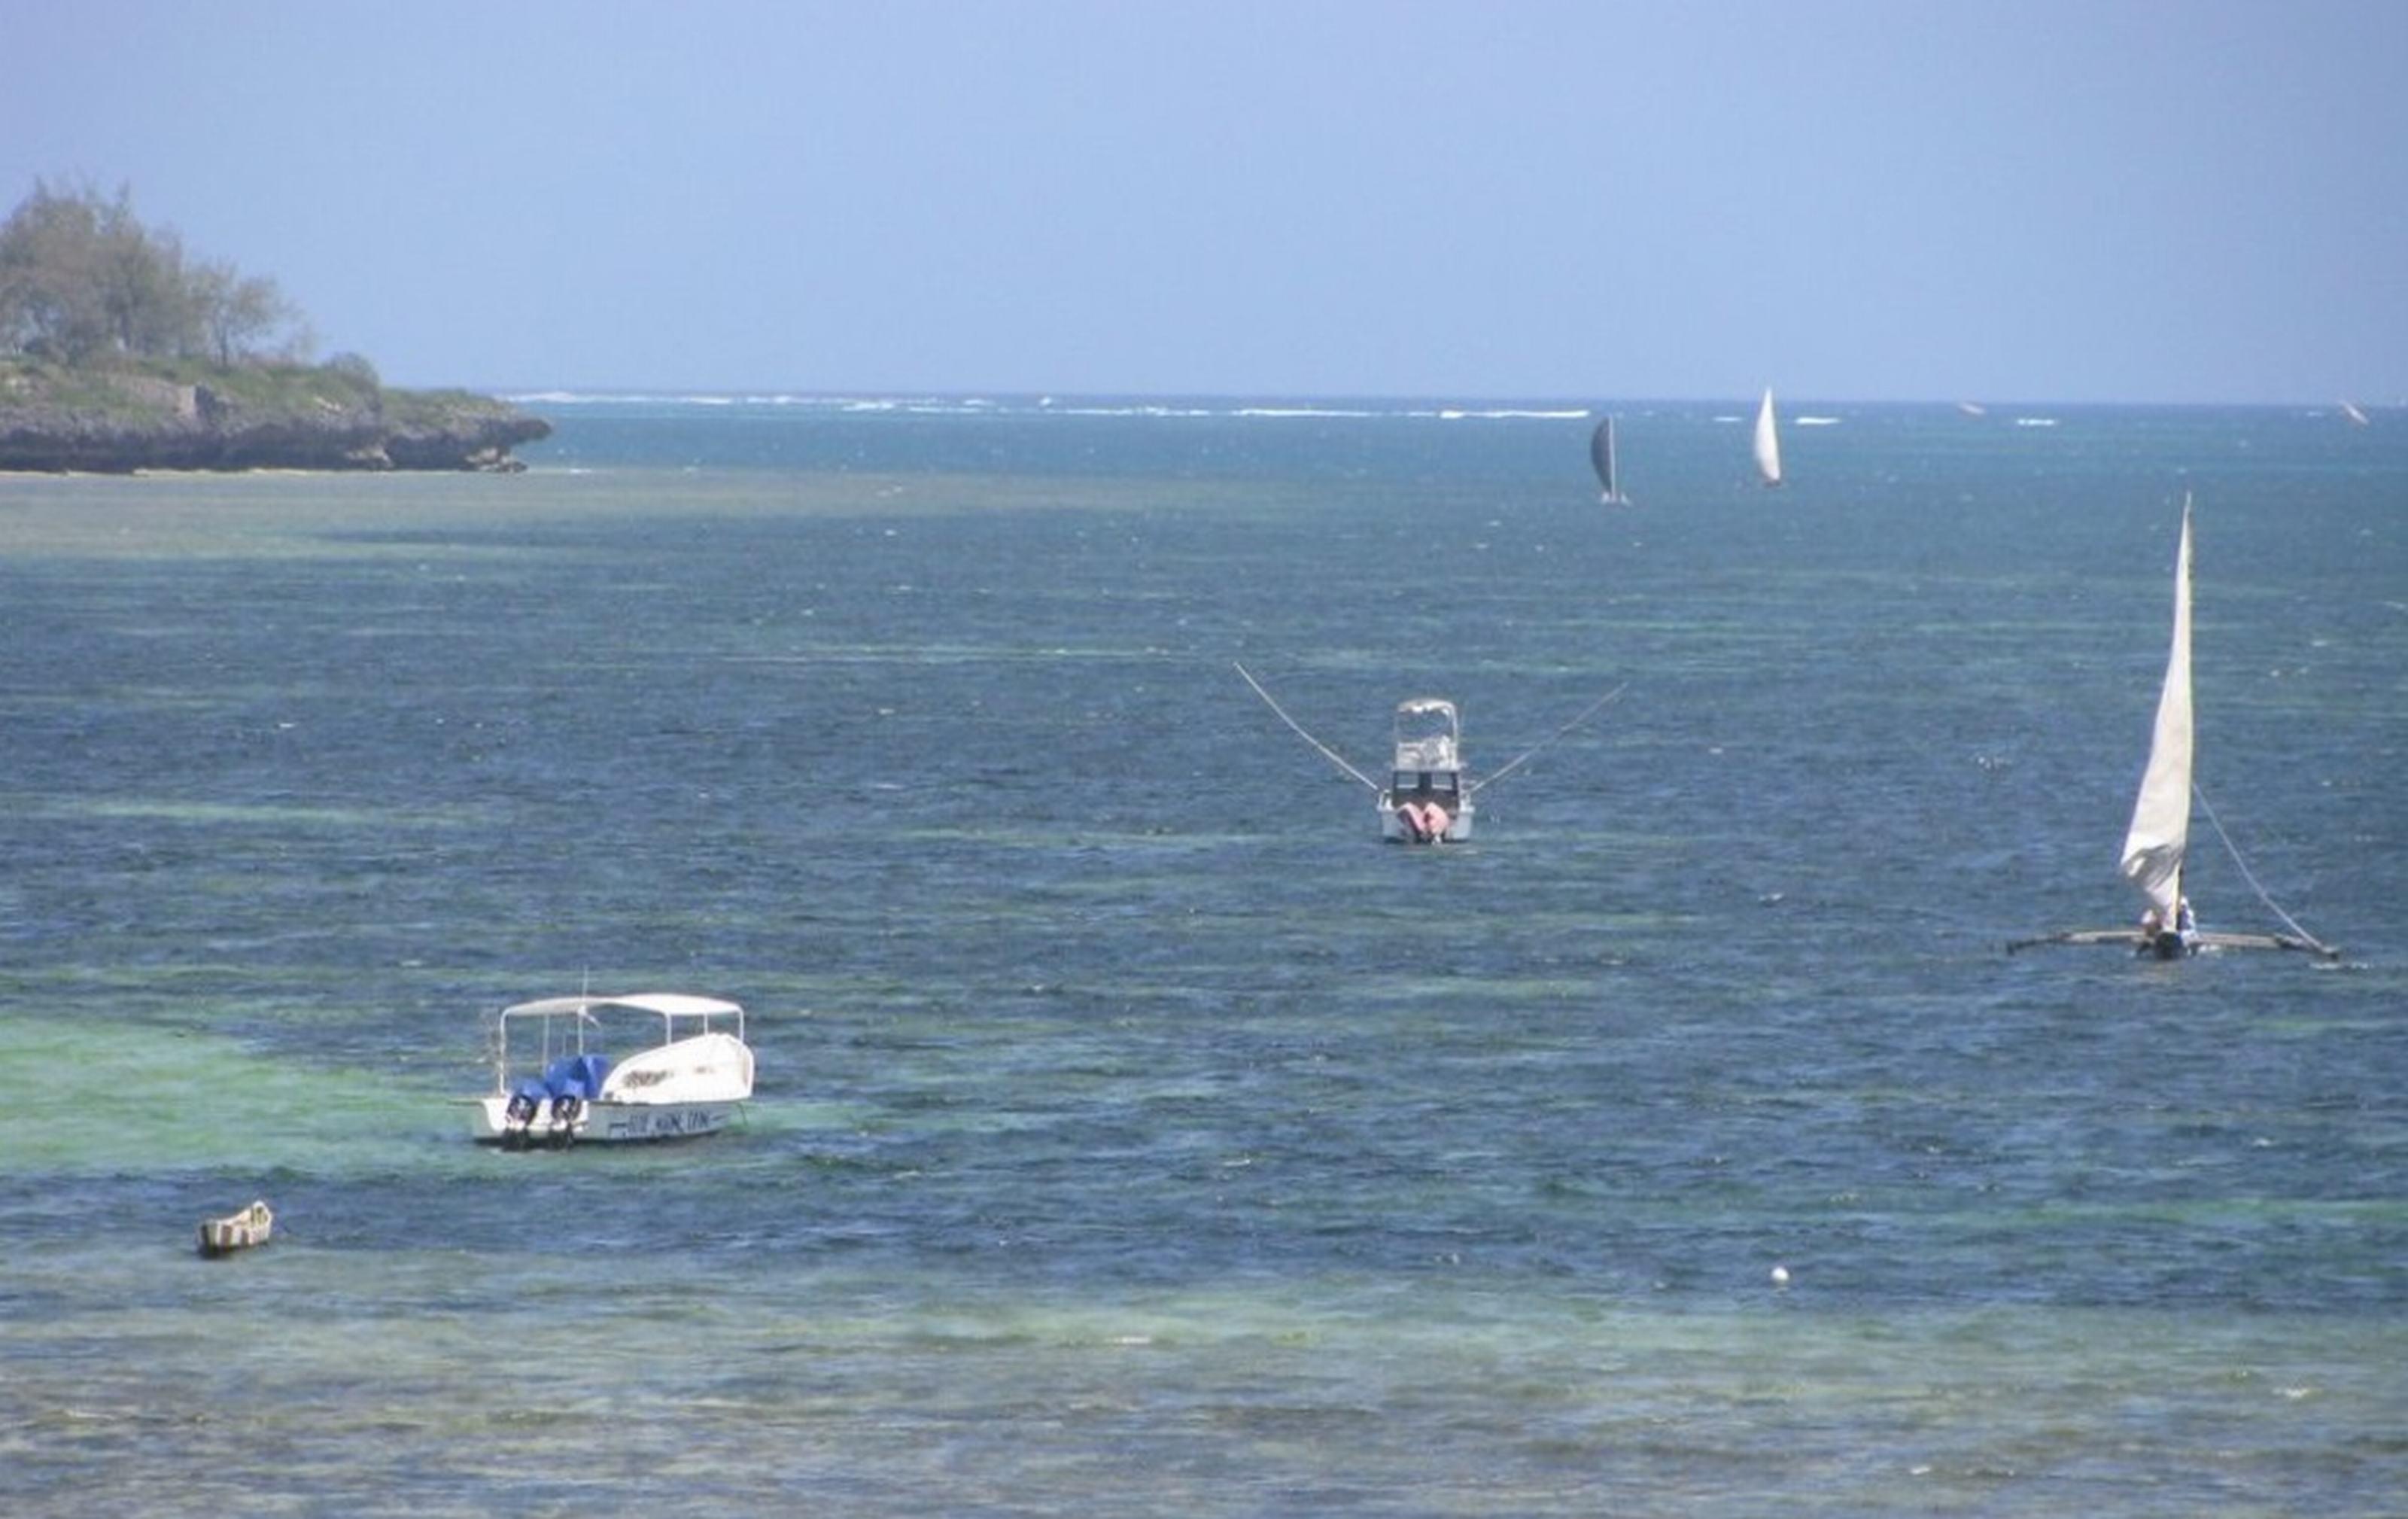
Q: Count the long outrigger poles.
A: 2